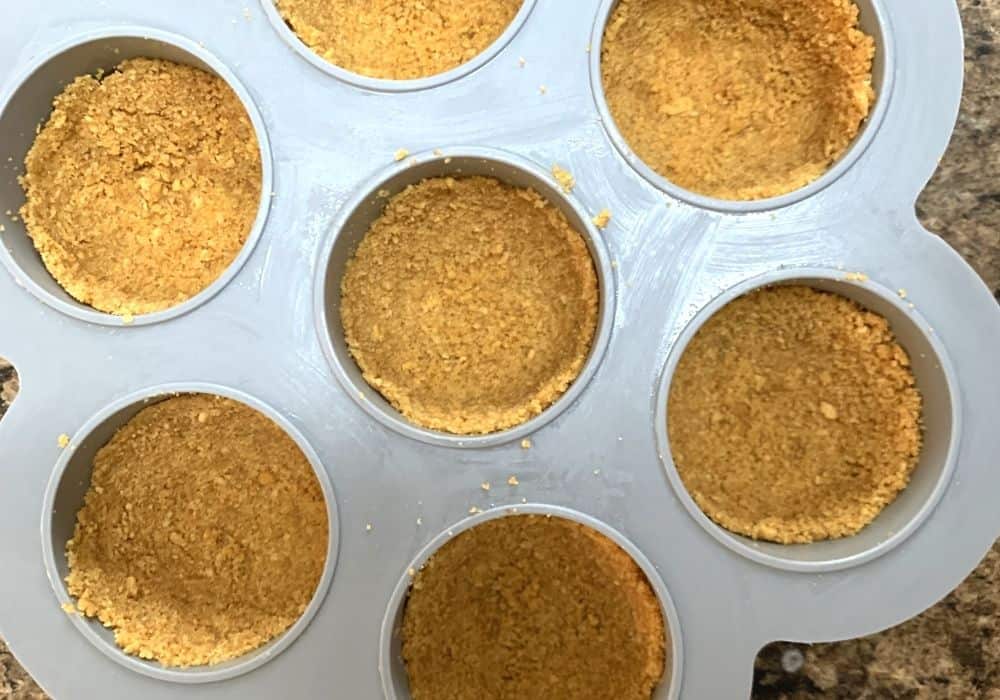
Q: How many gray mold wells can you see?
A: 7